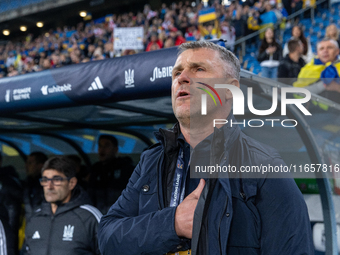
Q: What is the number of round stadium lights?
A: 4